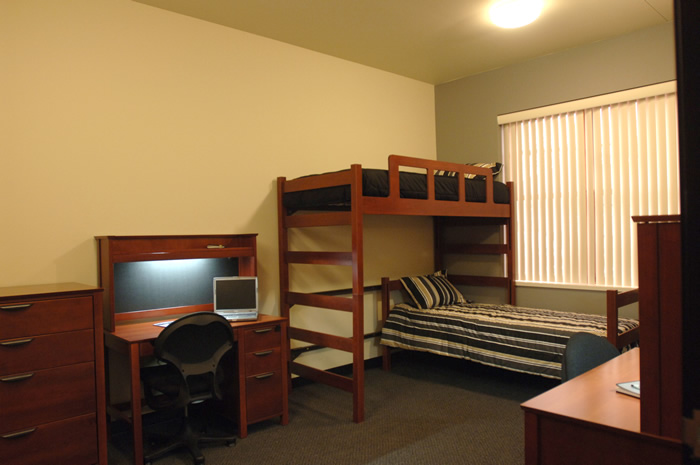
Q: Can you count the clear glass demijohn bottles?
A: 0